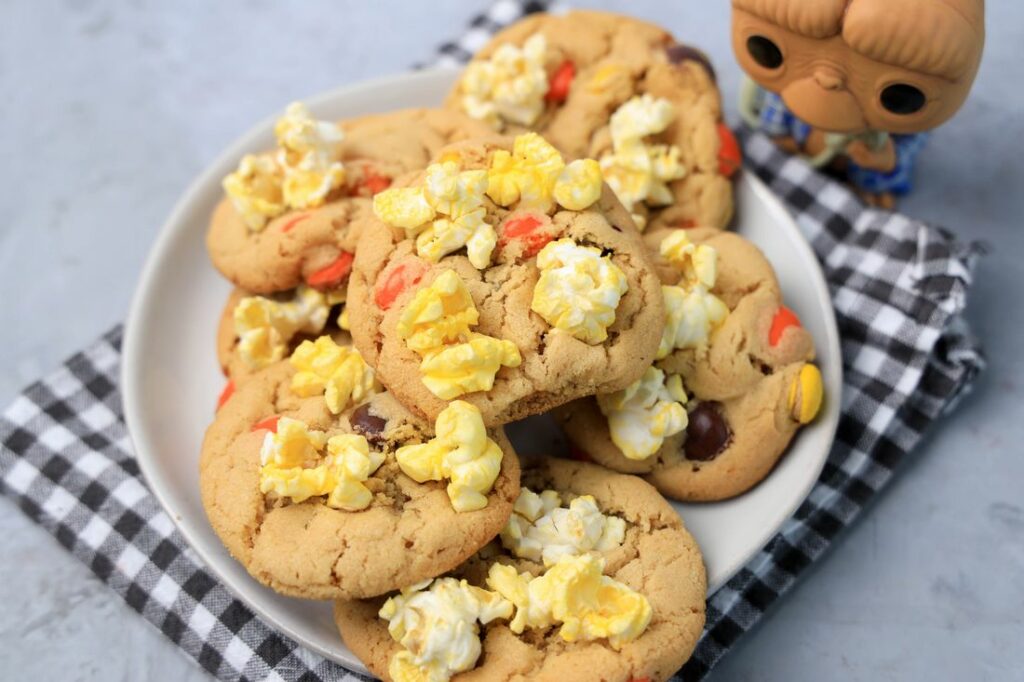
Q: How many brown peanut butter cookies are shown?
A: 7